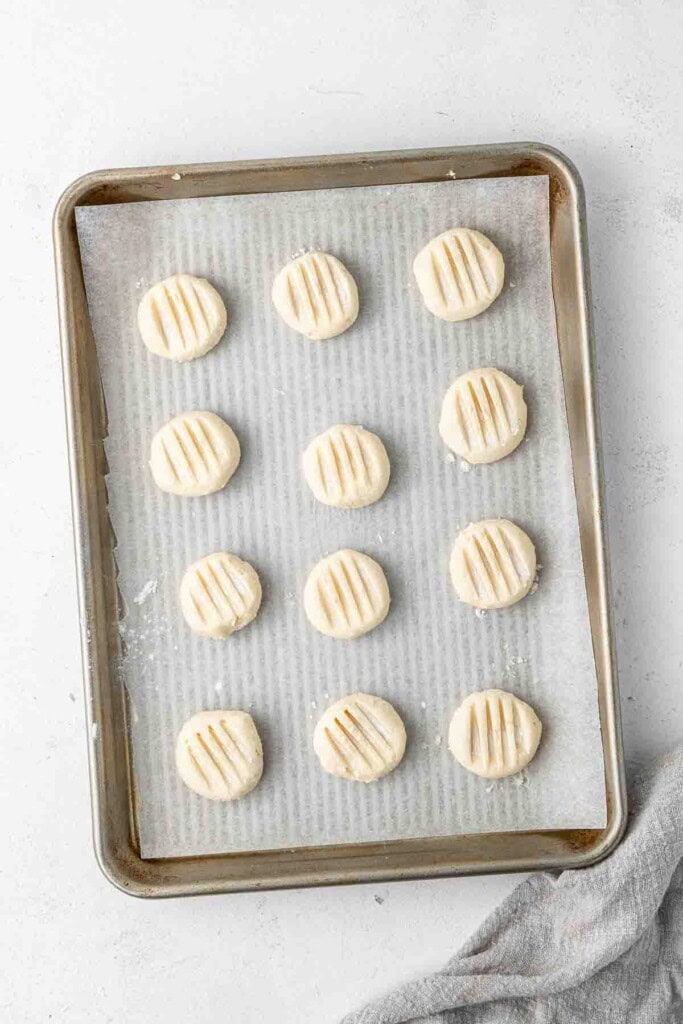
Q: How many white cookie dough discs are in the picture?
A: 12